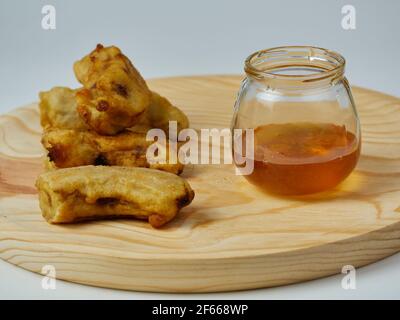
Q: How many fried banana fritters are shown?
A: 4